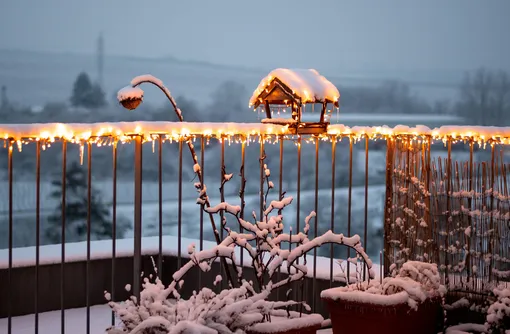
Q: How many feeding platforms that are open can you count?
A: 1